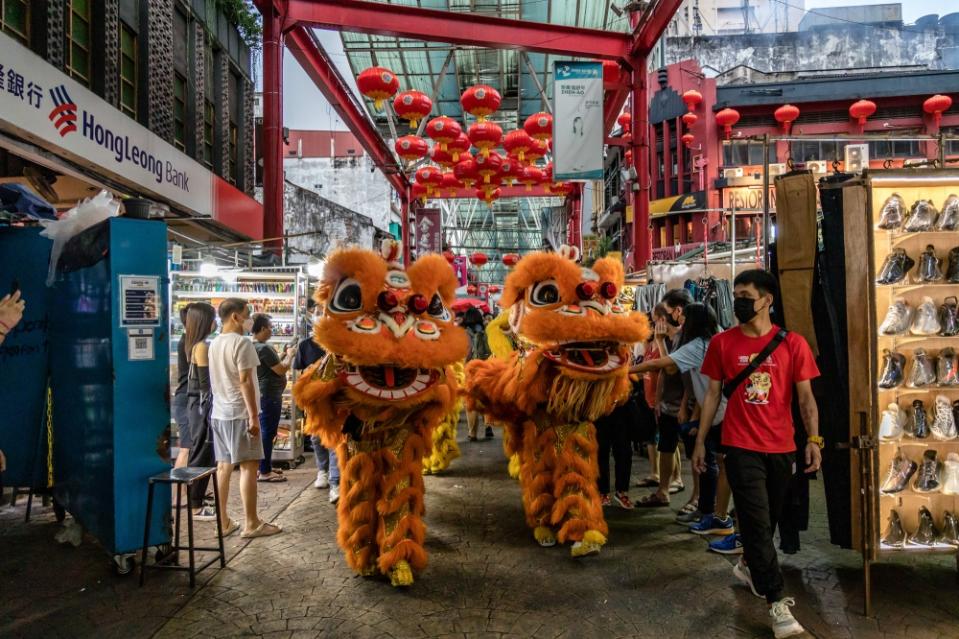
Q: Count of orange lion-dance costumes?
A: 2